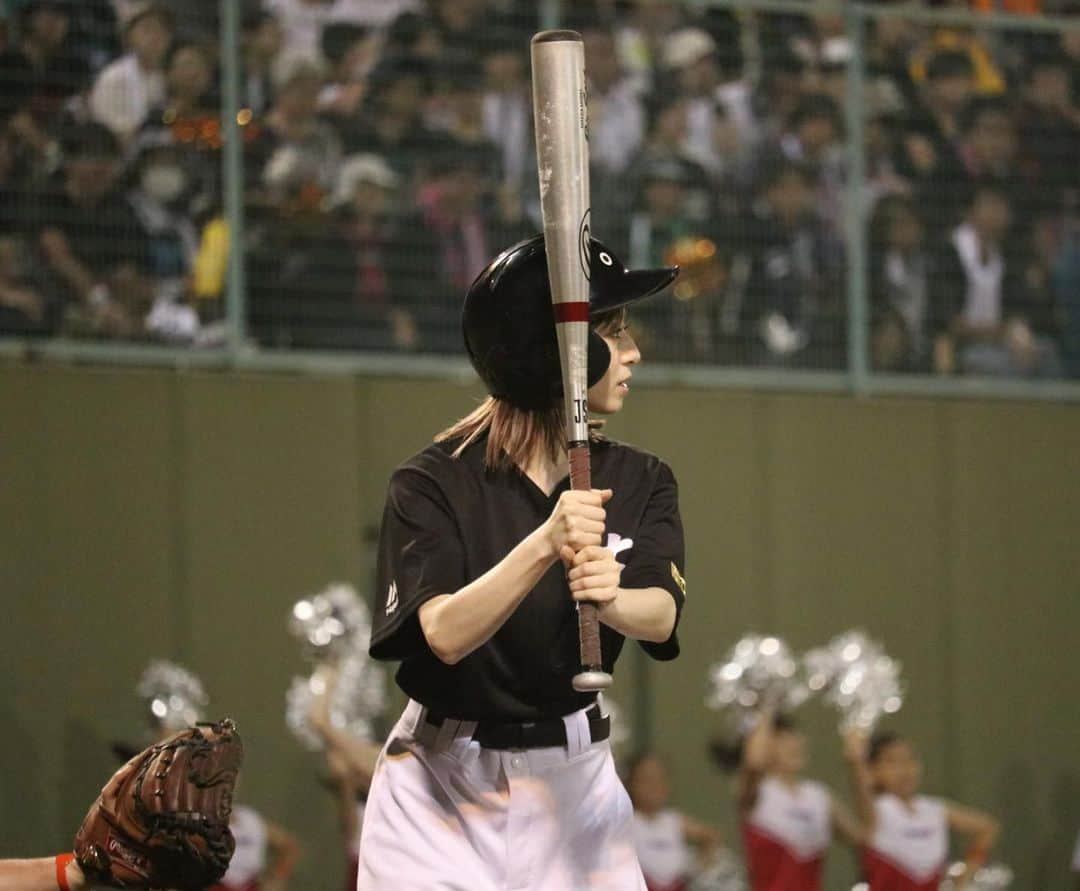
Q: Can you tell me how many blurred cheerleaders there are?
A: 5